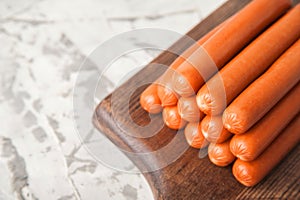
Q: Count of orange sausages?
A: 12